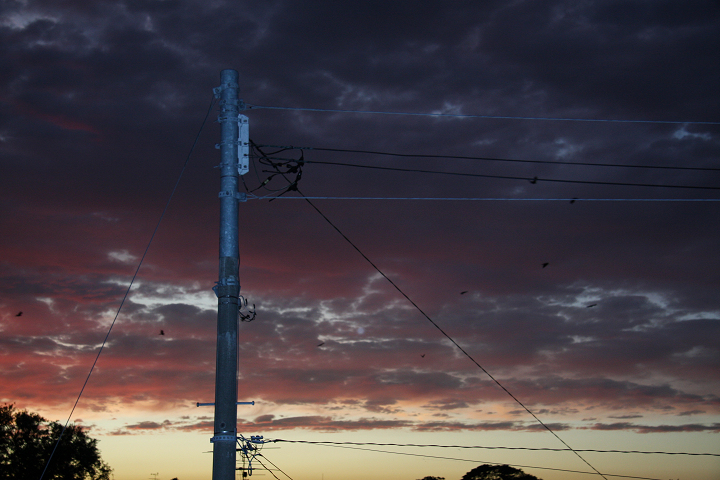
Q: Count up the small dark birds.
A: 9